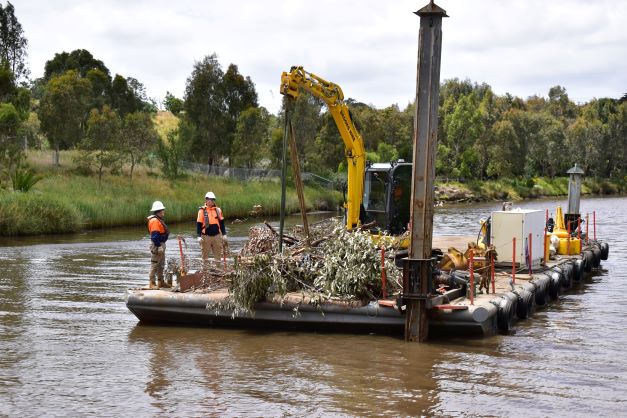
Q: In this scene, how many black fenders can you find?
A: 9